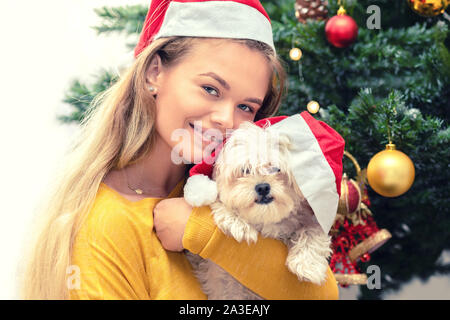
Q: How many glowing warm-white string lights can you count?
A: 2